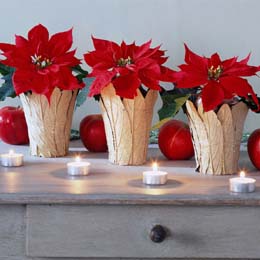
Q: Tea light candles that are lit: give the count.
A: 4